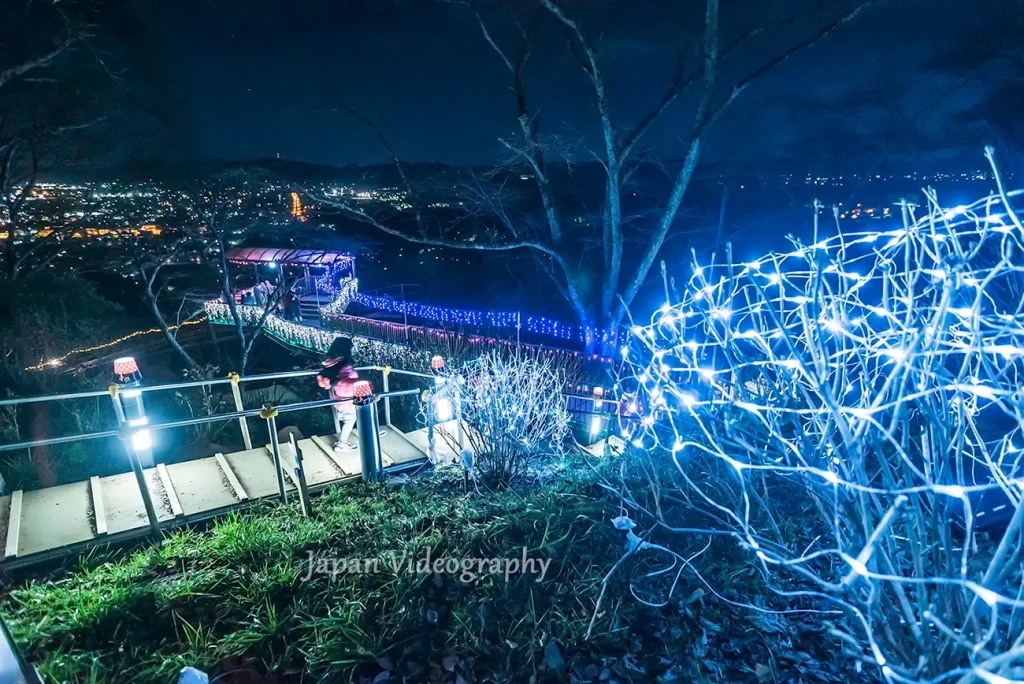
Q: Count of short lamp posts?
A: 4